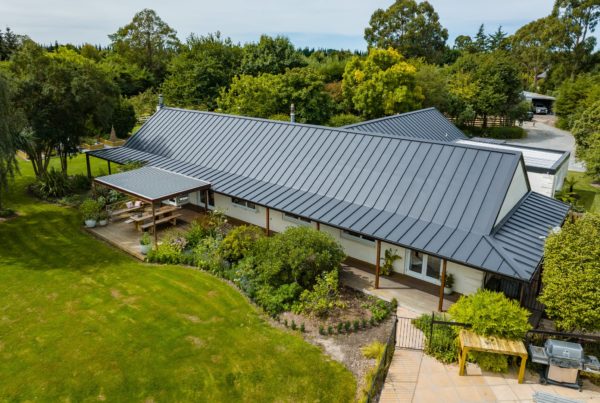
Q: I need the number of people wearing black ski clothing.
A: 0